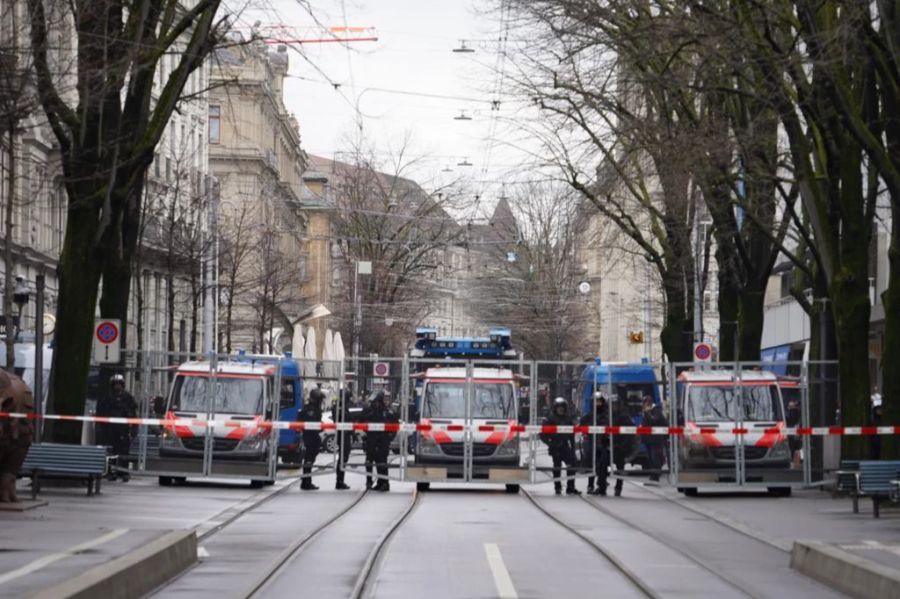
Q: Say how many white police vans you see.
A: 3